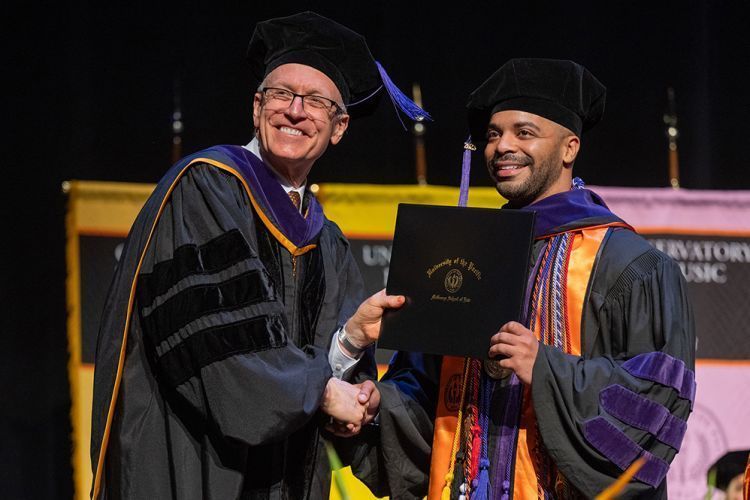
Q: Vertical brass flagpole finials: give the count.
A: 3